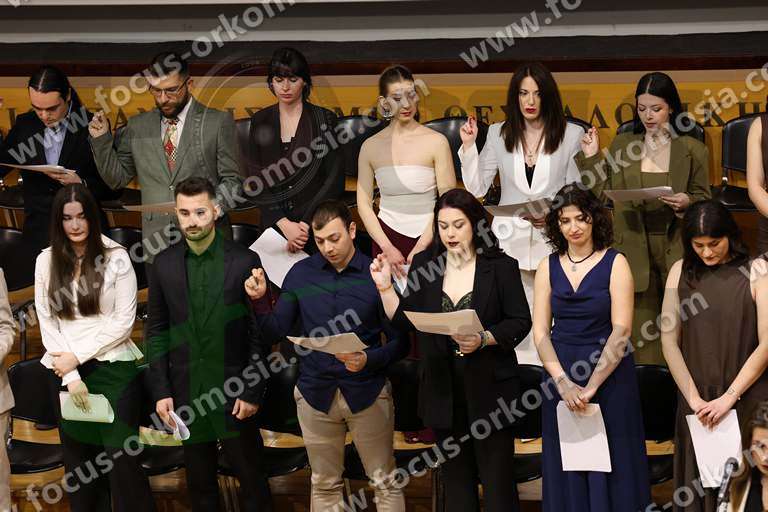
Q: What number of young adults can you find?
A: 12